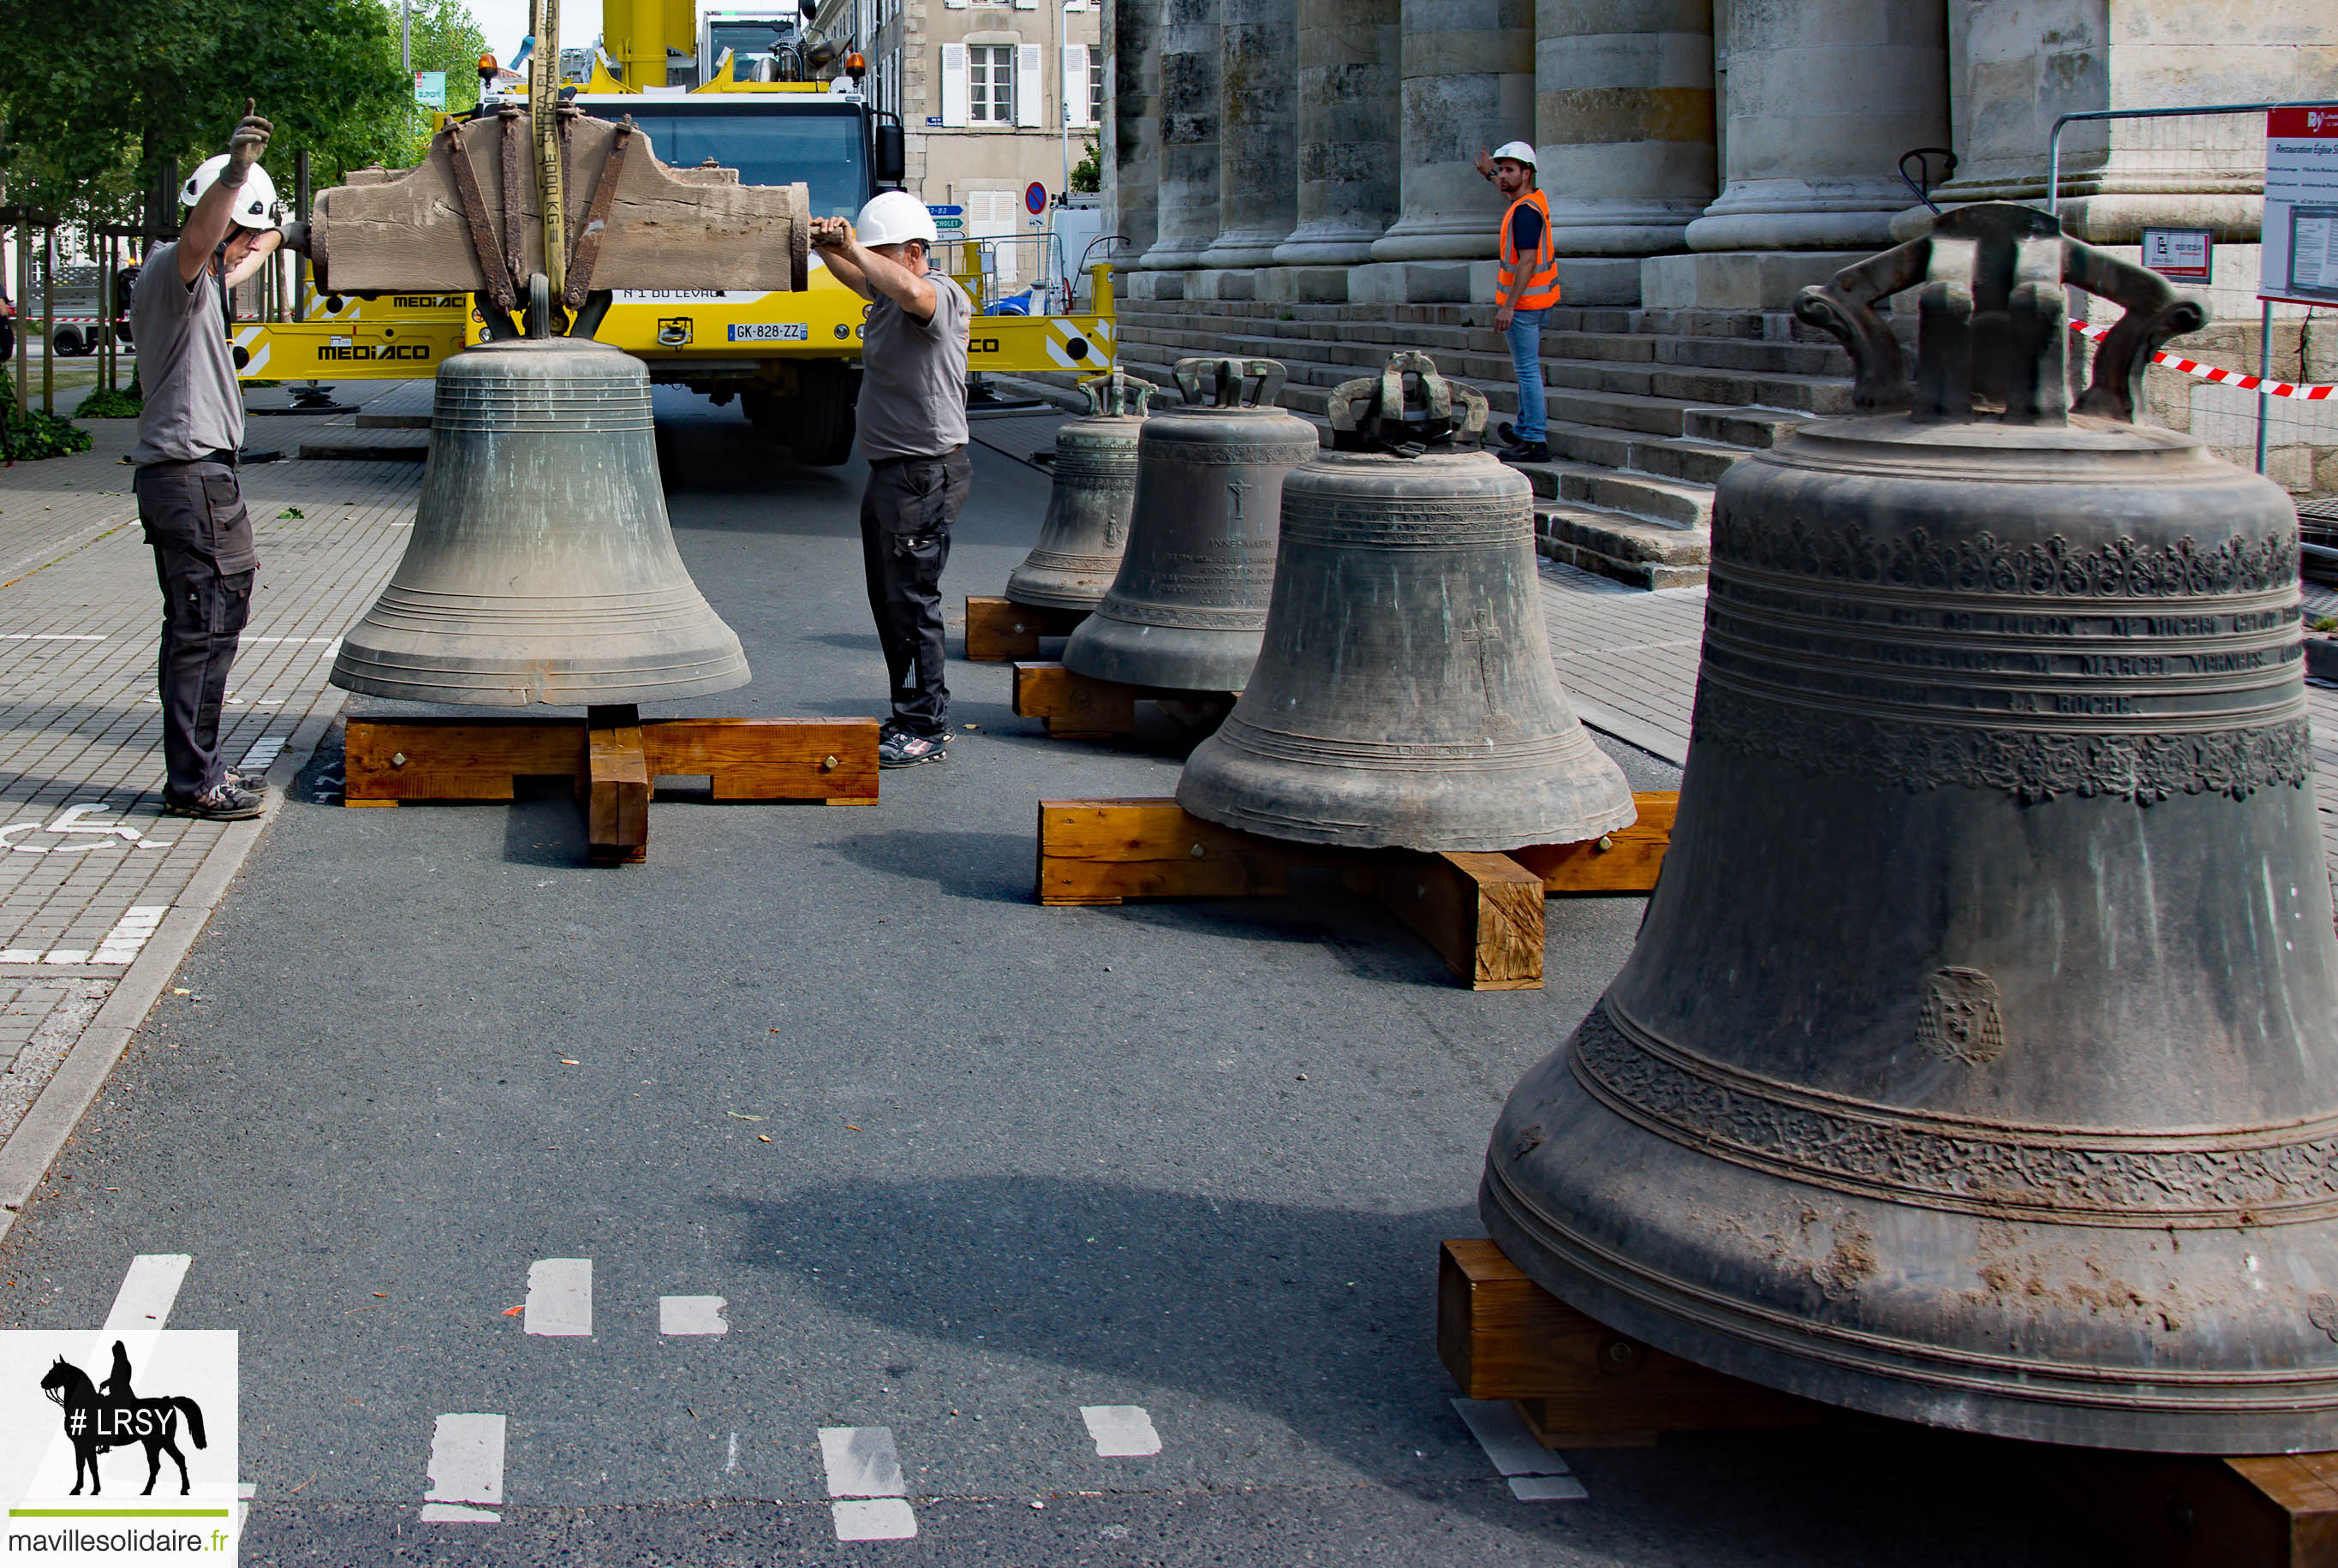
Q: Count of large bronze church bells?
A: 5